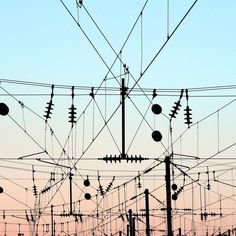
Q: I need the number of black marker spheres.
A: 8